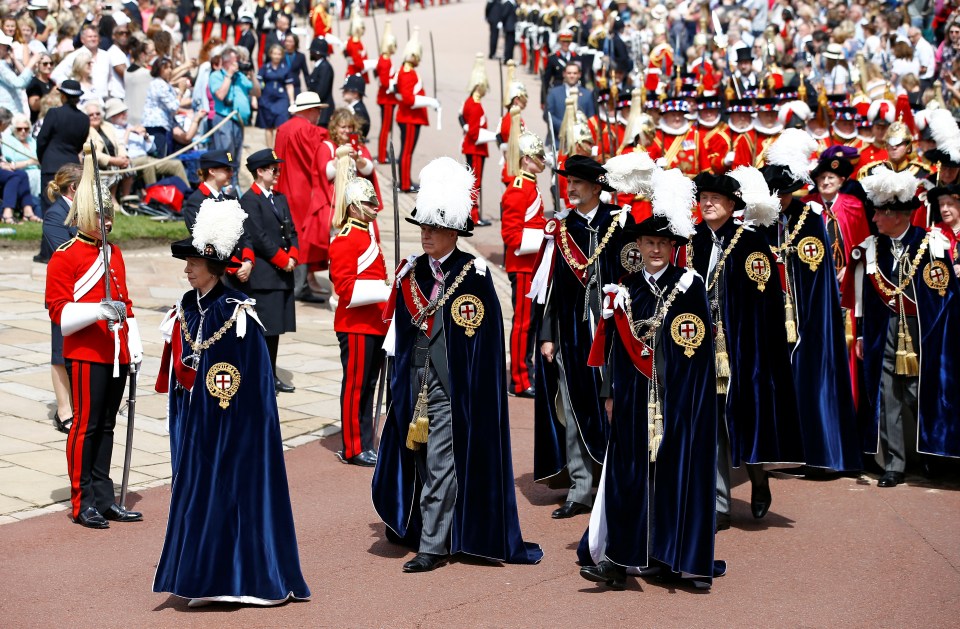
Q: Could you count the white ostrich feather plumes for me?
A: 8